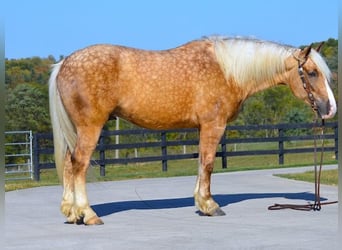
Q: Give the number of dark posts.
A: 6